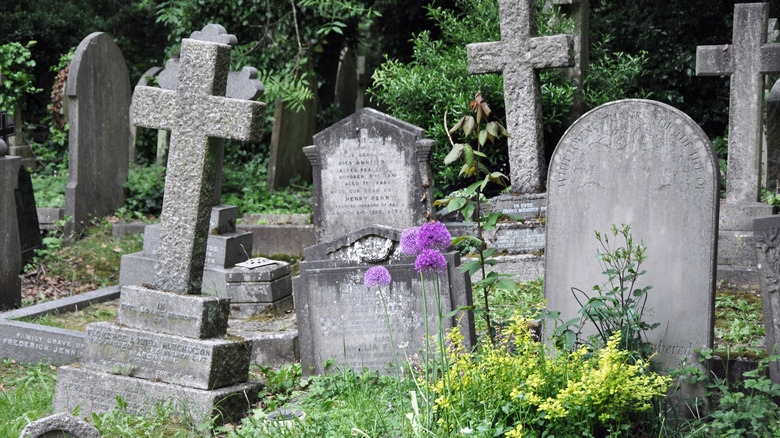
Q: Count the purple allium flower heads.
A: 4